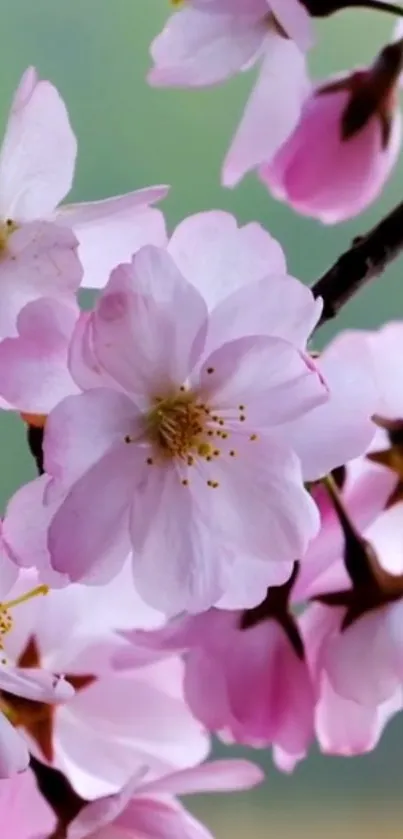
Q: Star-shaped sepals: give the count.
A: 5